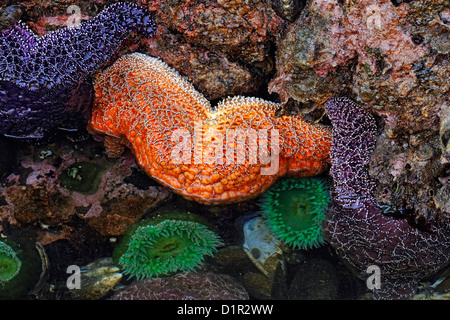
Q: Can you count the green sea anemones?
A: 3